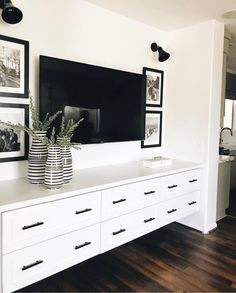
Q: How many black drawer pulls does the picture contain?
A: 12